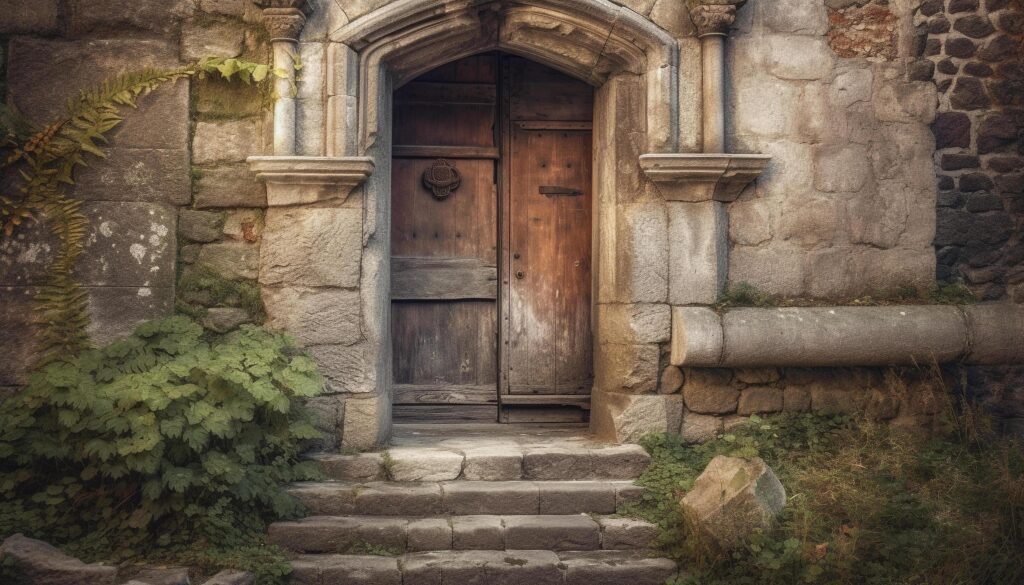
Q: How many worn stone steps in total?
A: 4